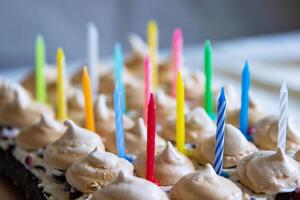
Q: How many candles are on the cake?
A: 15